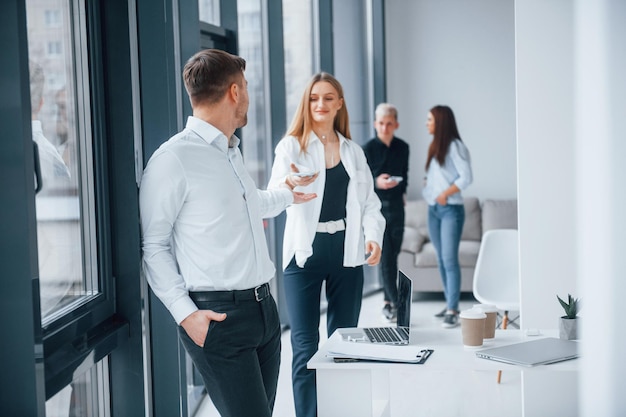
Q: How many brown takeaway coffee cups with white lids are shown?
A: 2